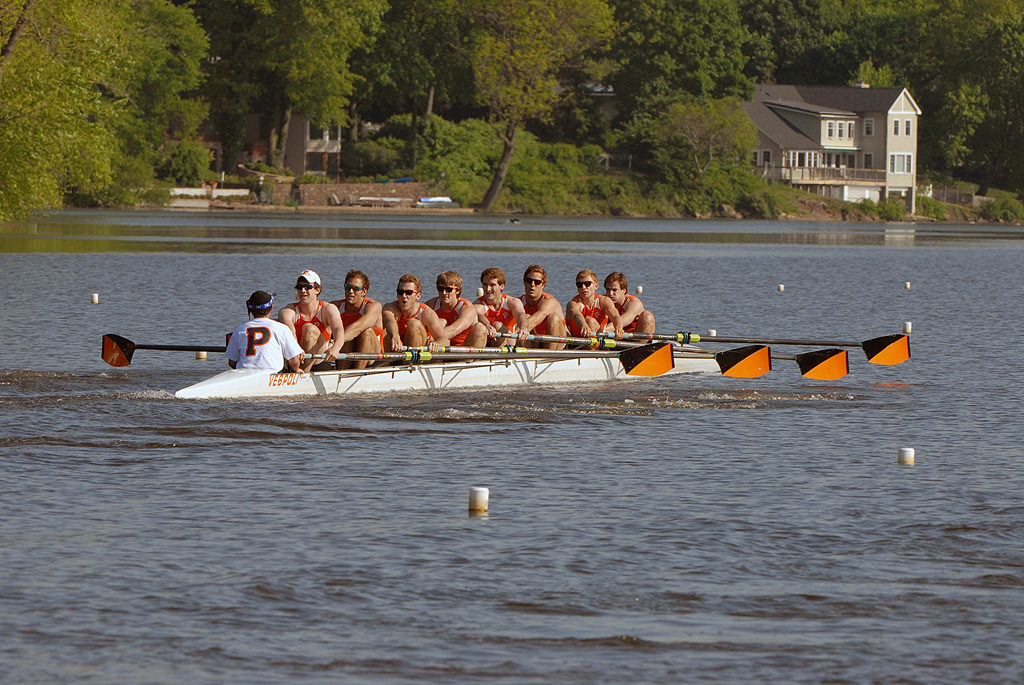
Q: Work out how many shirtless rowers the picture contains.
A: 0